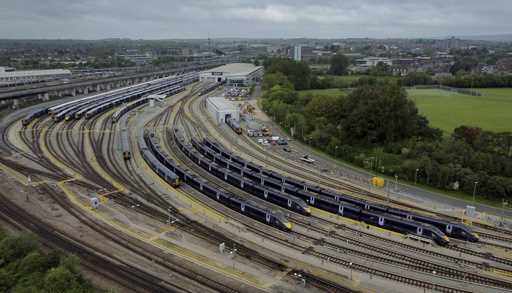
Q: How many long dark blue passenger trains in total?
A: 4